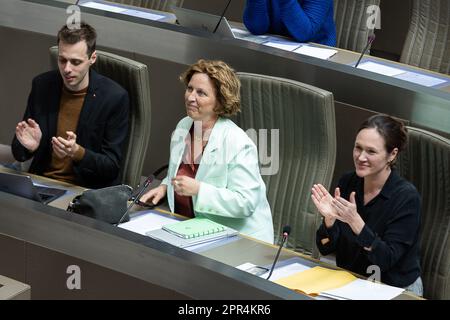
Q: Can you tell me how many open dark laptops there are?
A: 1